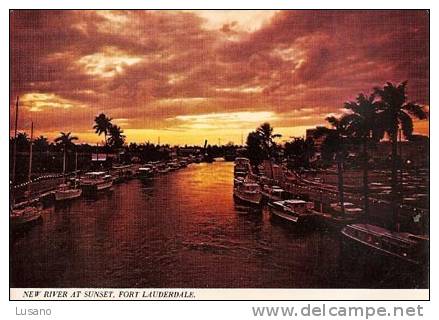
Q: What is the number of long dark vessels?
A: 1